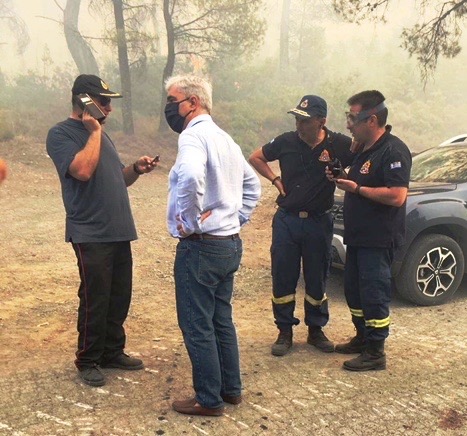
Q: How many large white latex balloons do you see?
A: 0